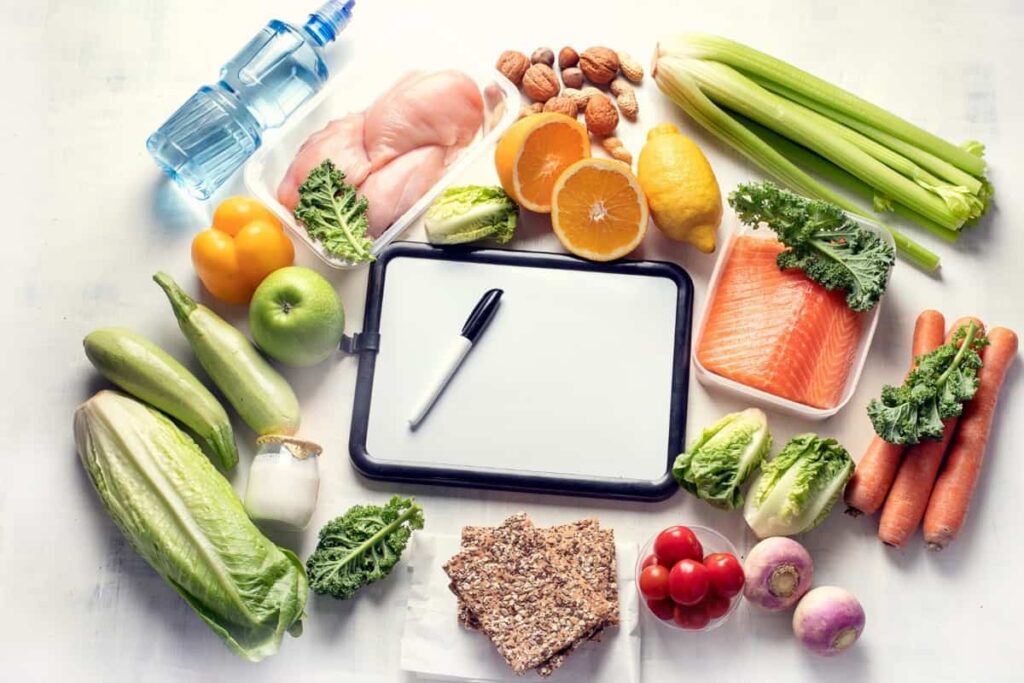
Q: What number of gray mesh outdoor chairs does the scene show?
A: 0